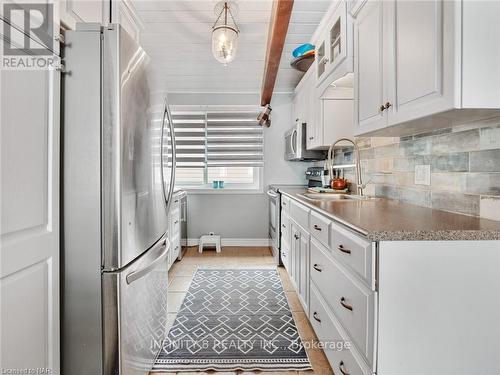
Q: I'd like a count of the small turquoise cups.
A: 2